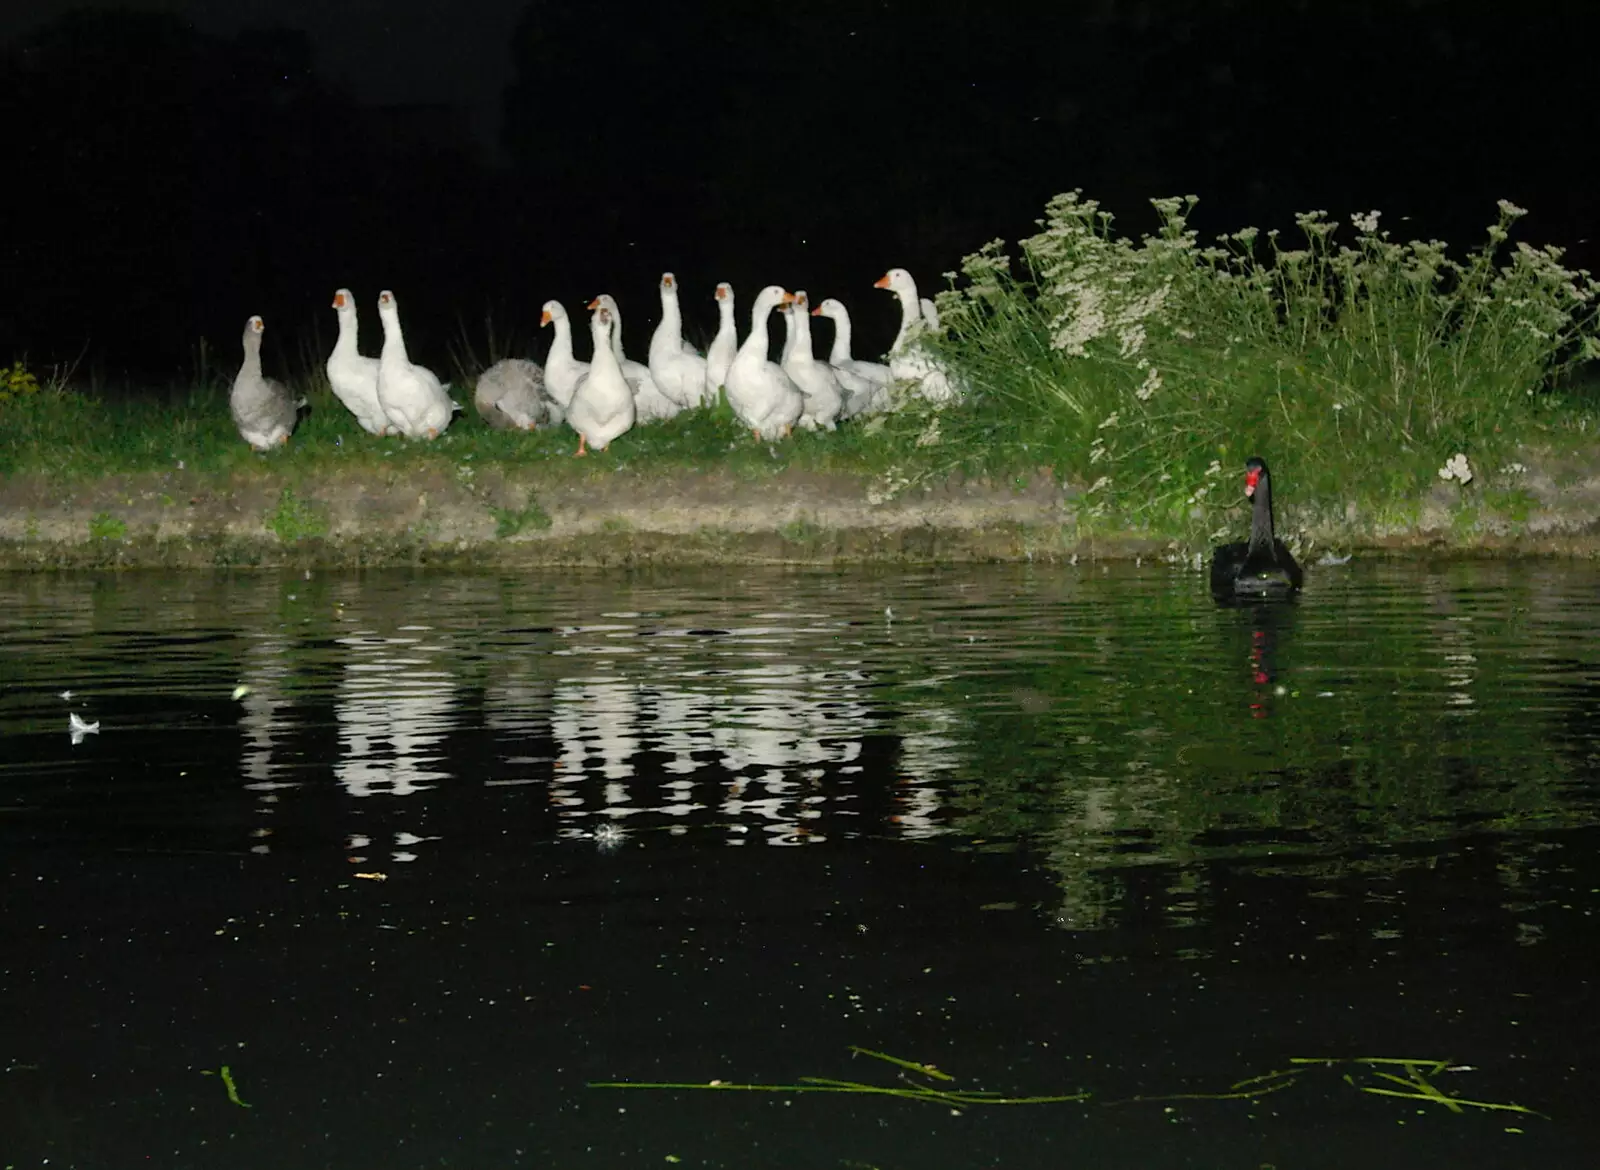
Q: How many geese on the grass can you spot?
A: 15